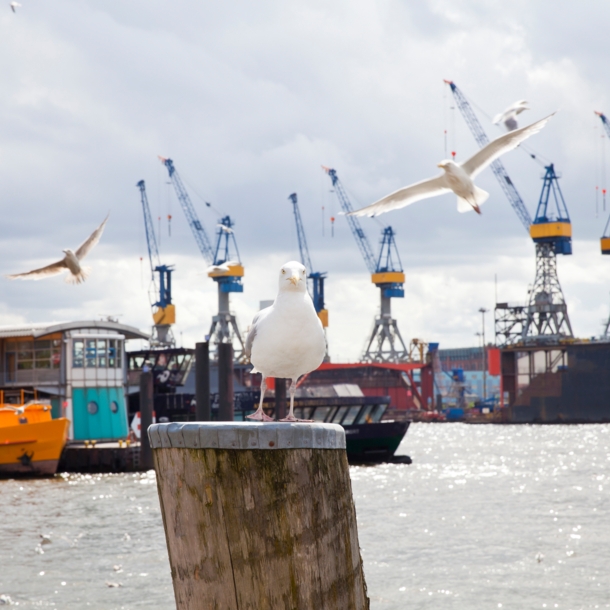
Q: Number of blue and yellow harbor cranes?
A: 6